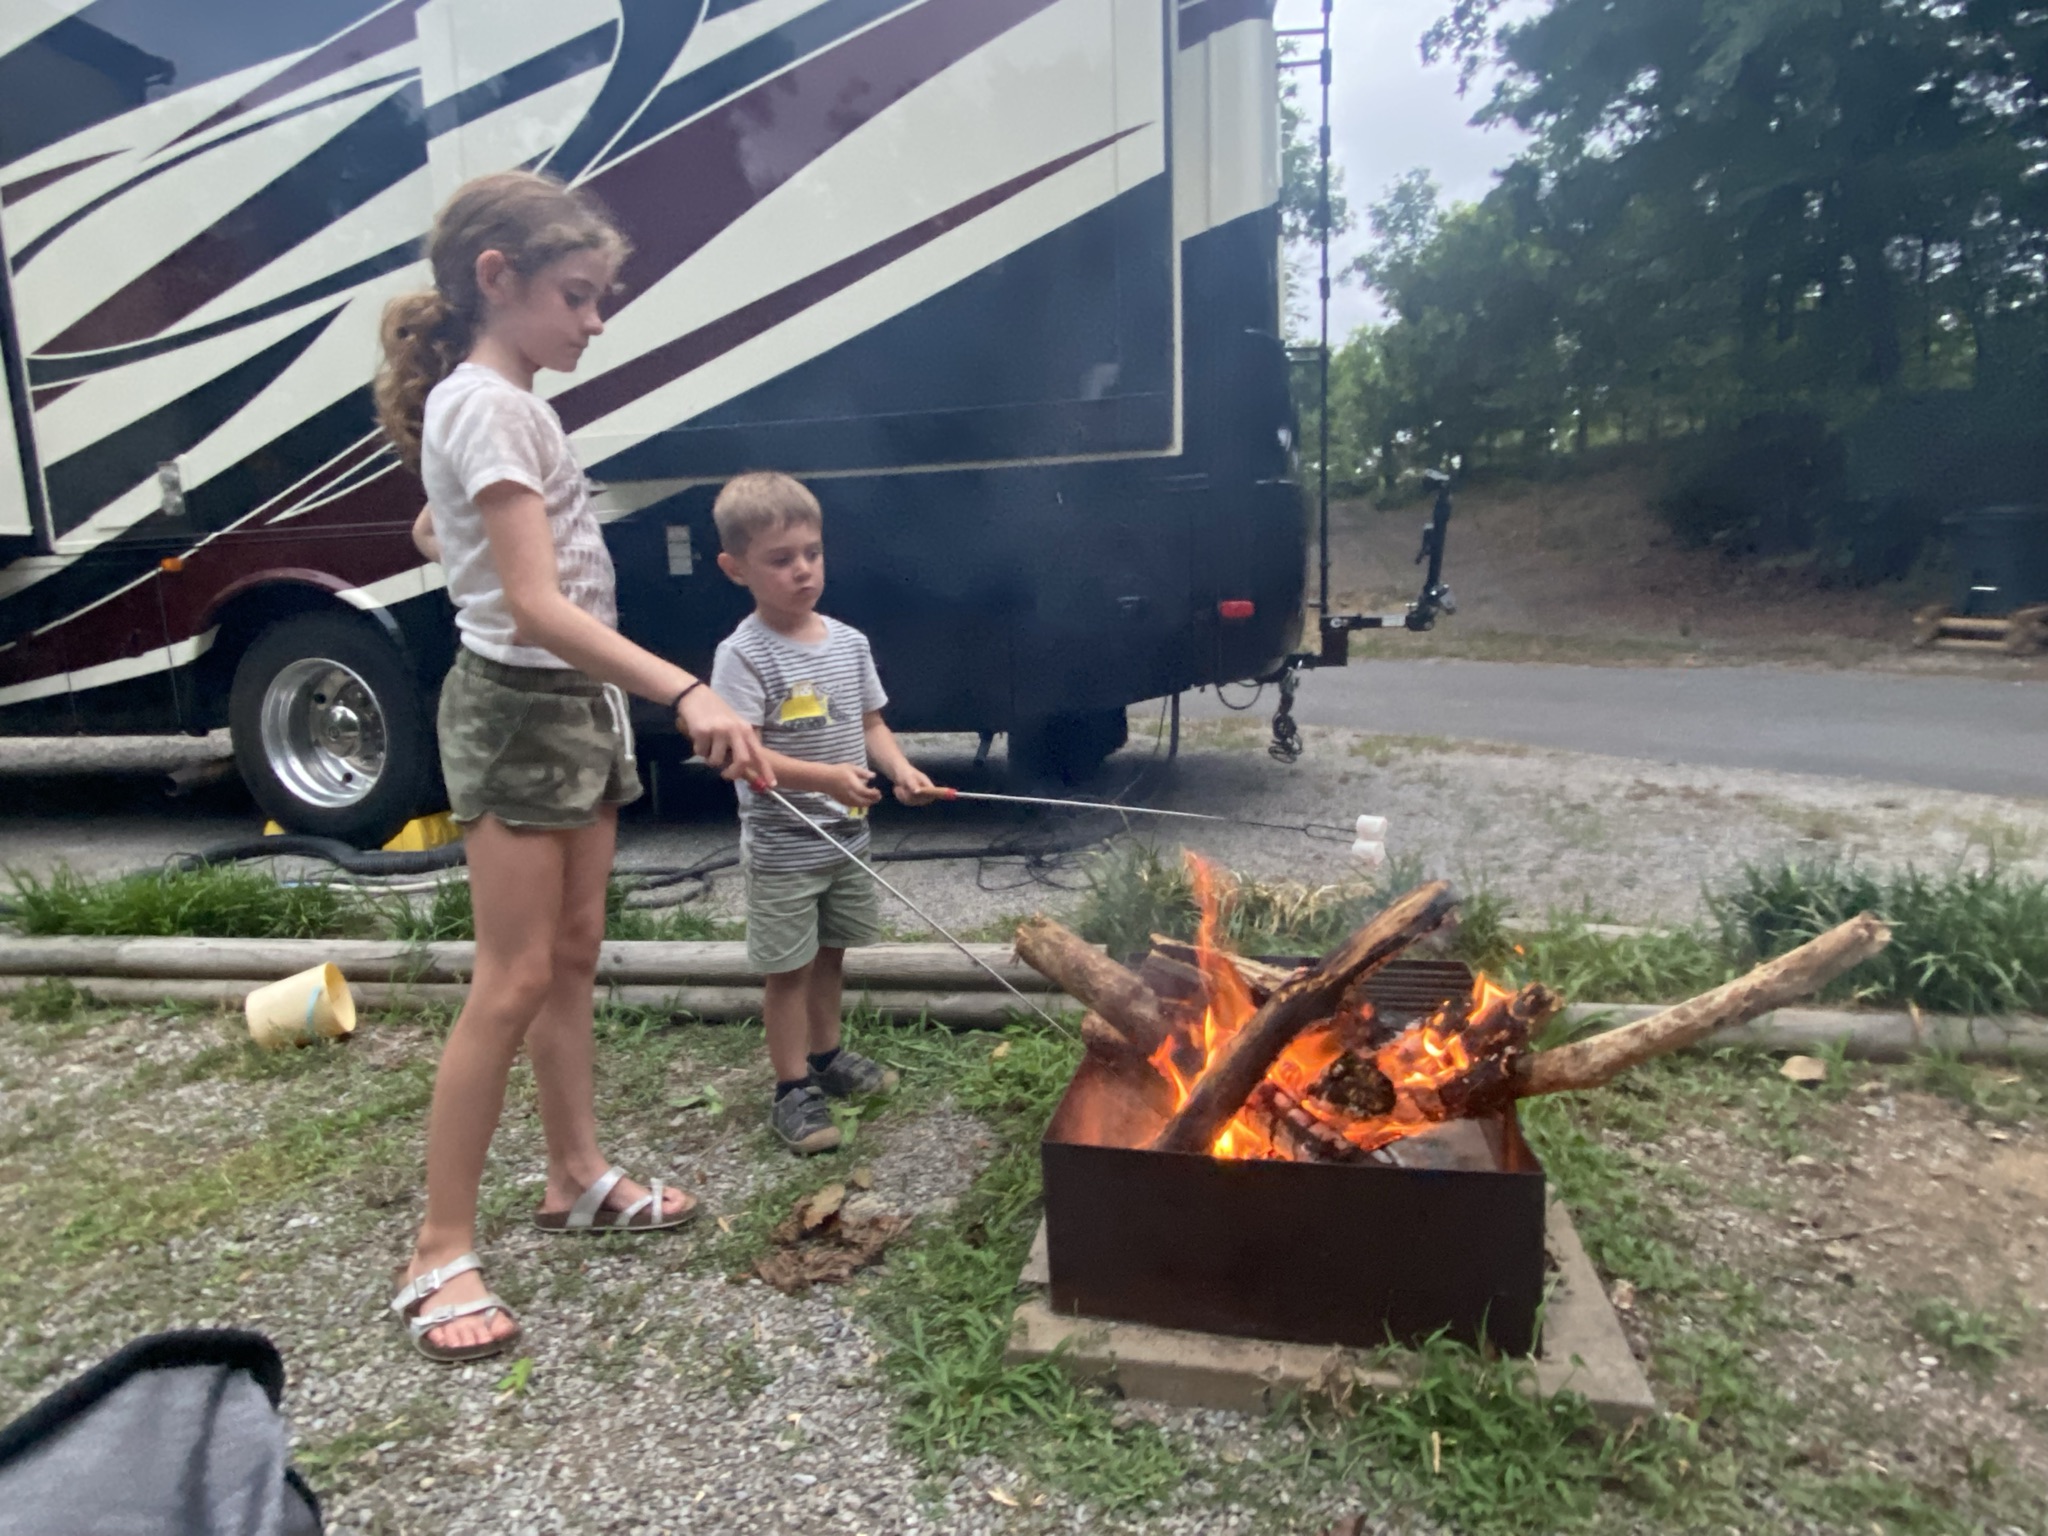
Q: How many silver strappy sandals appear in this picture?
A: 2